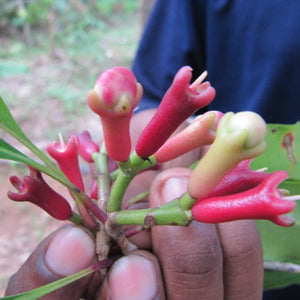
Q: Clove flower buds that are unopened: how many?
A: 3